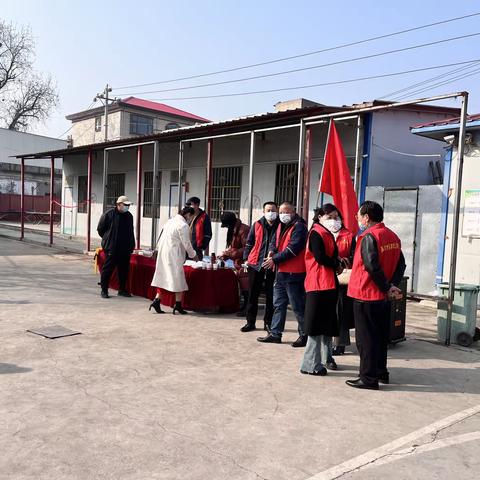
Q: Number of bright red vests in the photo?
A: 6